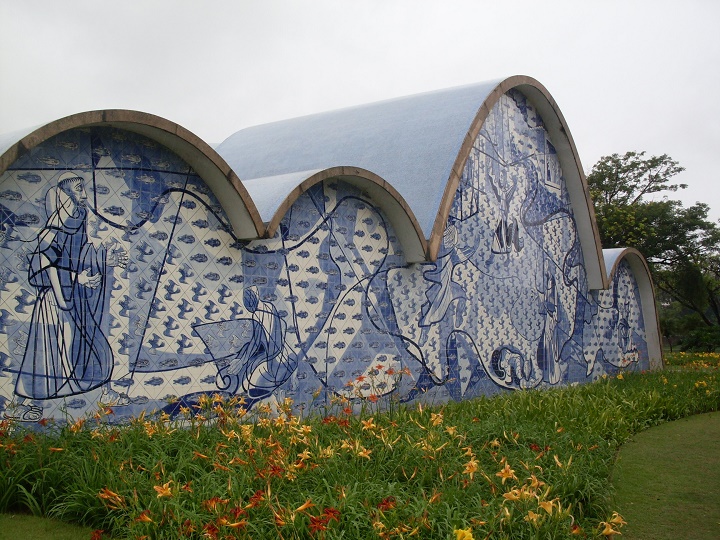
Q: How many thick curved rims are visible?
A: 4